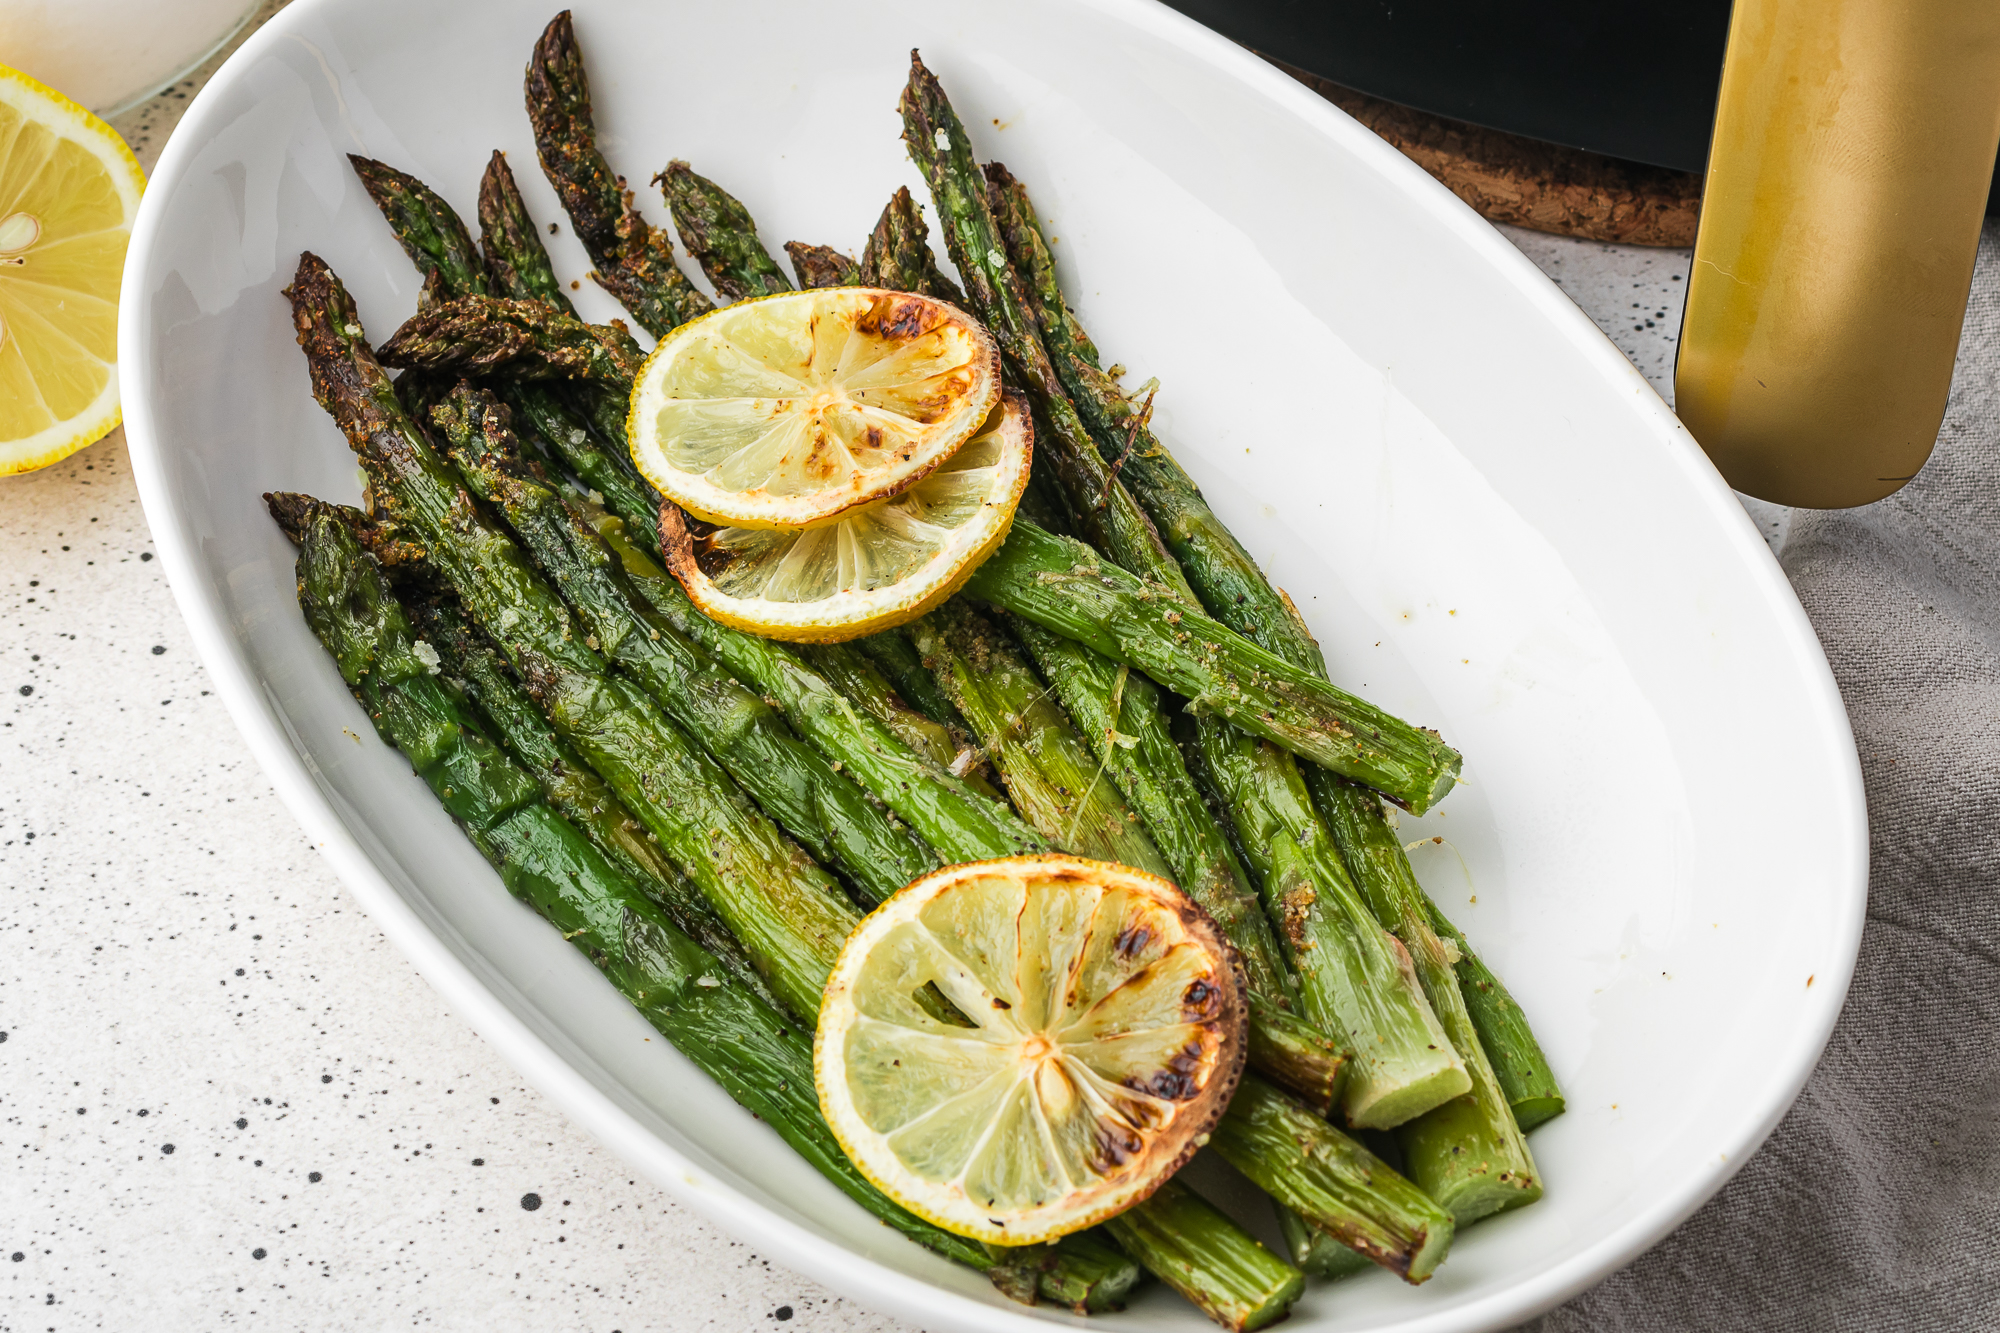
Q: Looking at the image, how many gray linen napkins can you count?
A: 1